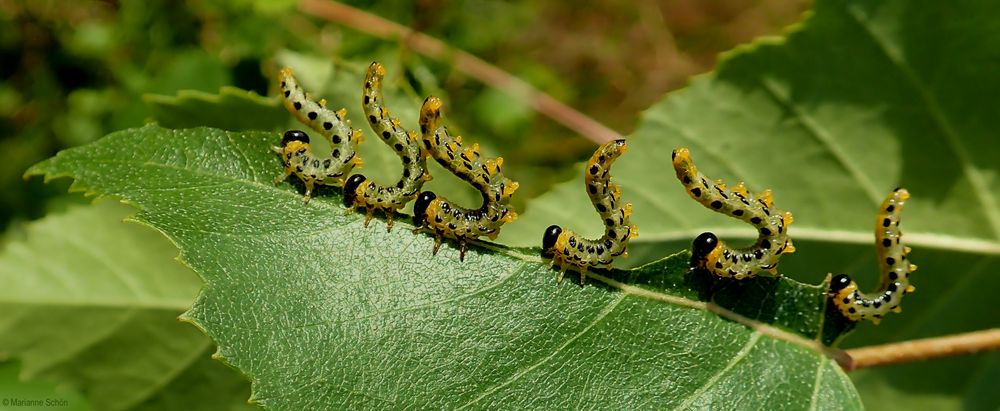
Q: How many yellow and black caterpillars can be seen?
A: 6